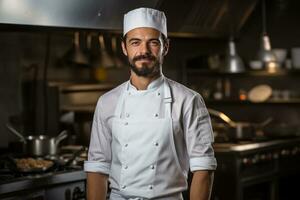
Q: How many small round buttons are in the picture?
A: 11